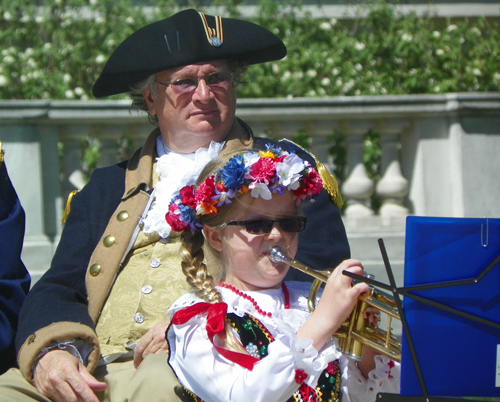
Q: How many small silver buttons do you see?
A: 3